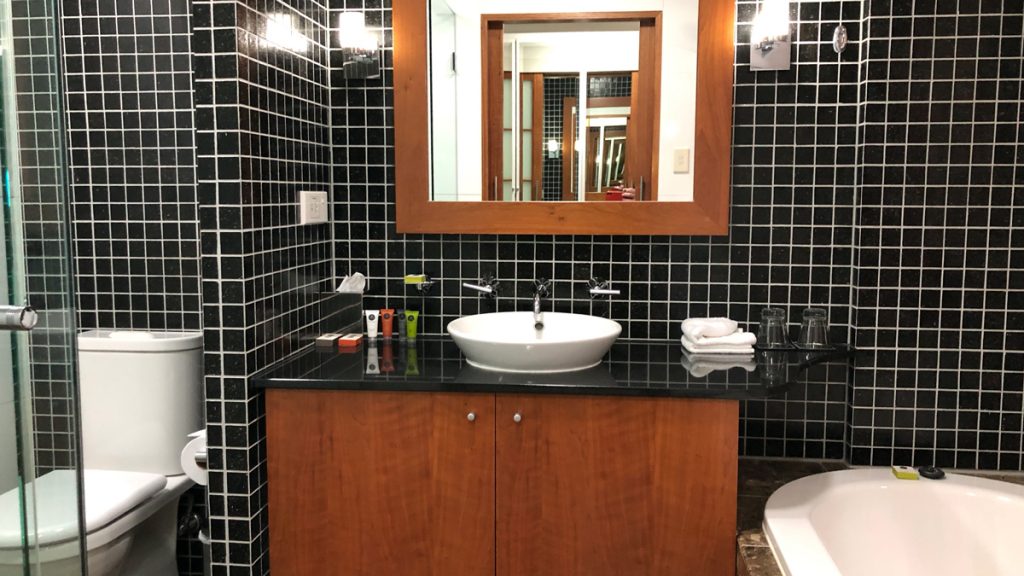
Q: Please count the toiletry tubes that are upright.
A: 4